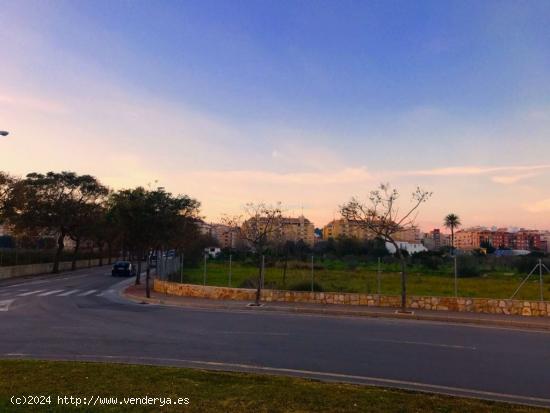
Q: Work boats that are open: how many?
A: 0